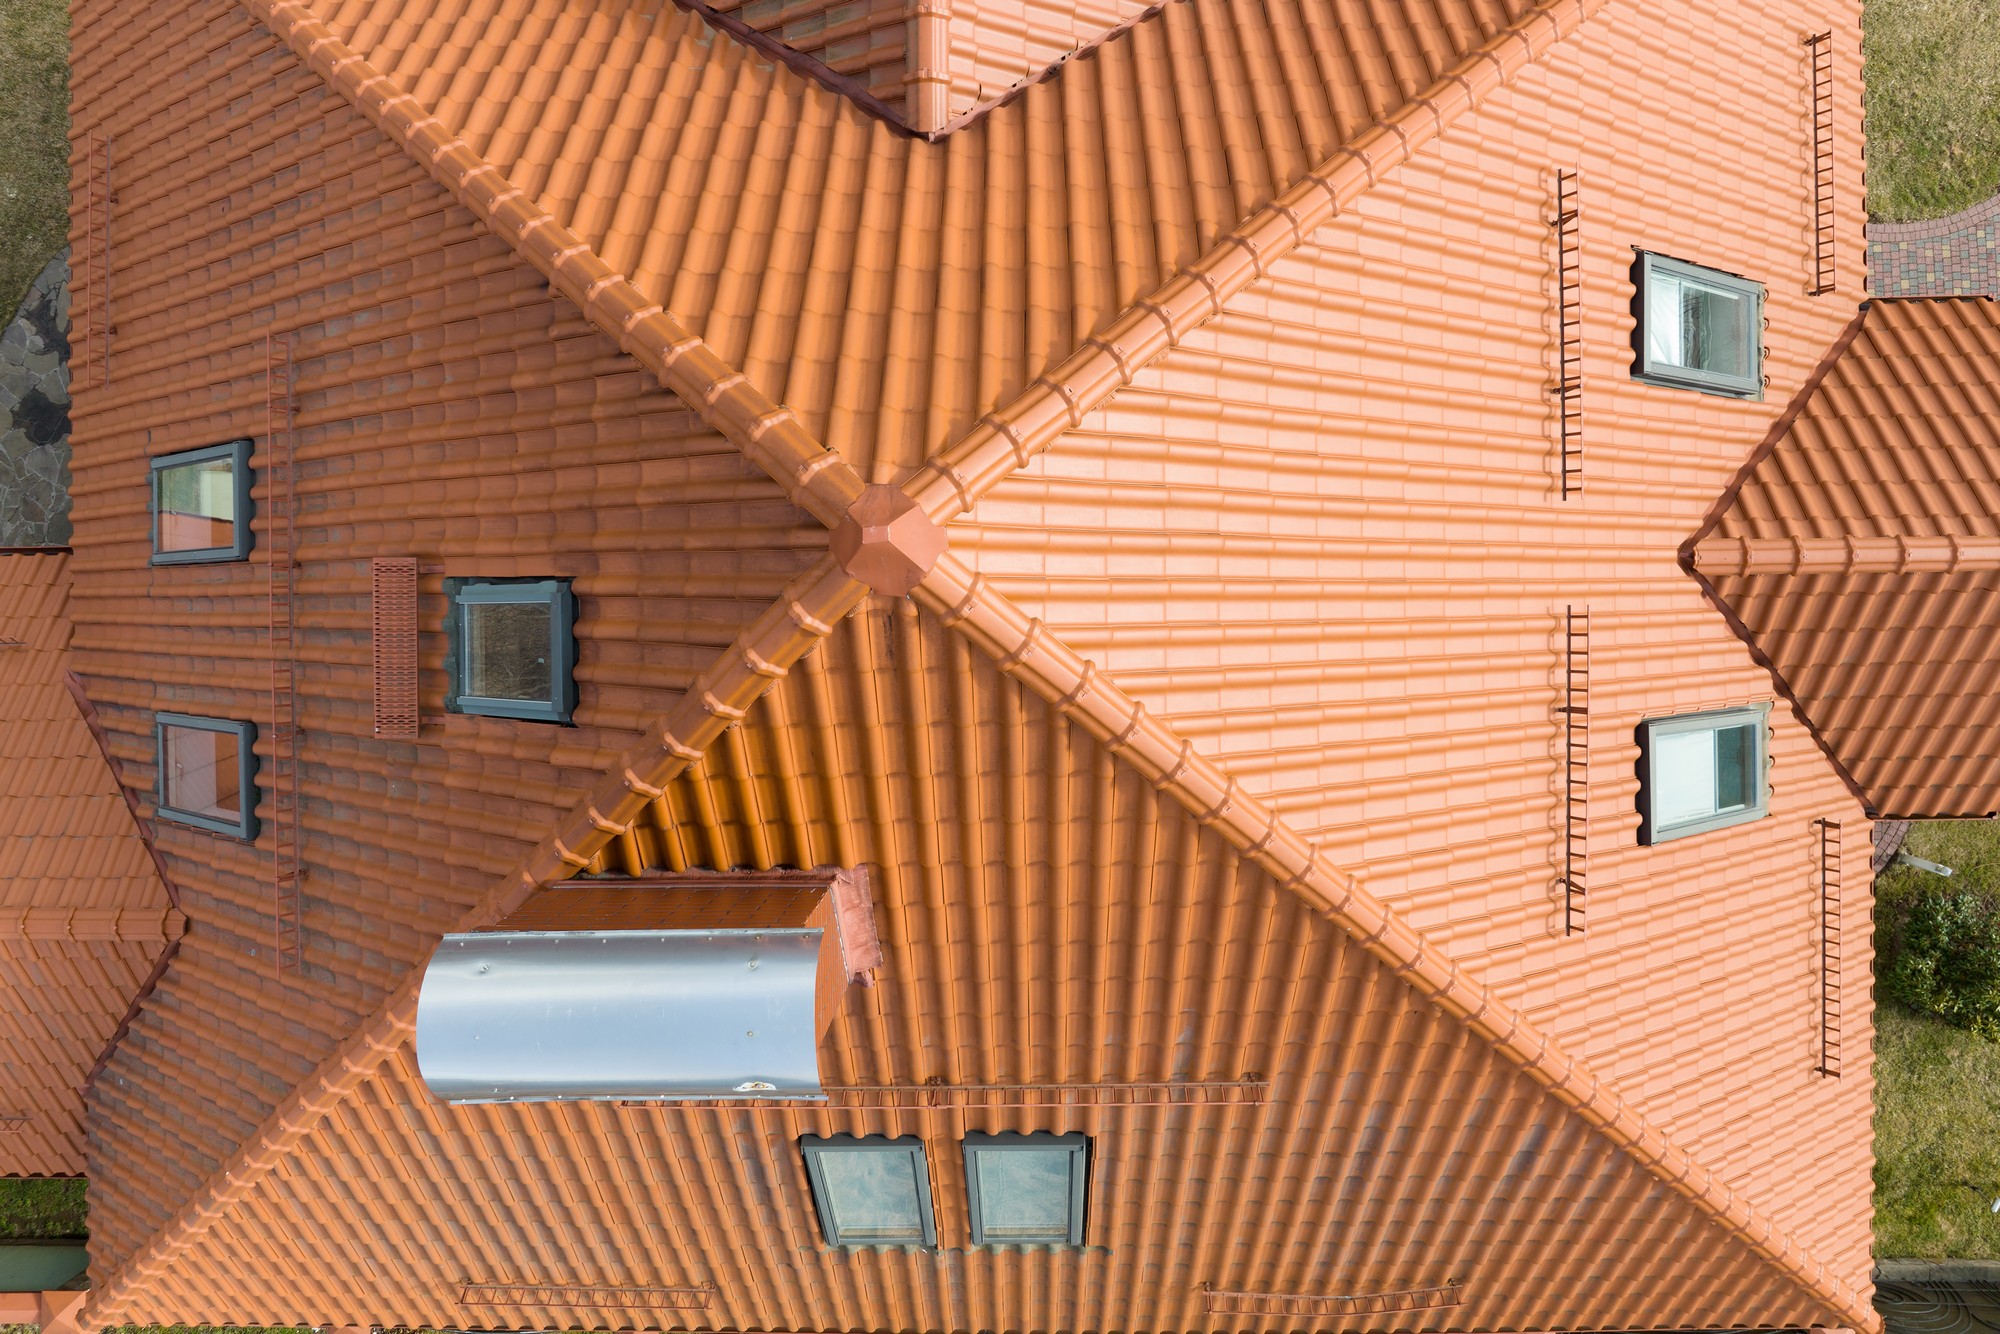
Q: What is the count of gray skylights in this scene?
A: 7